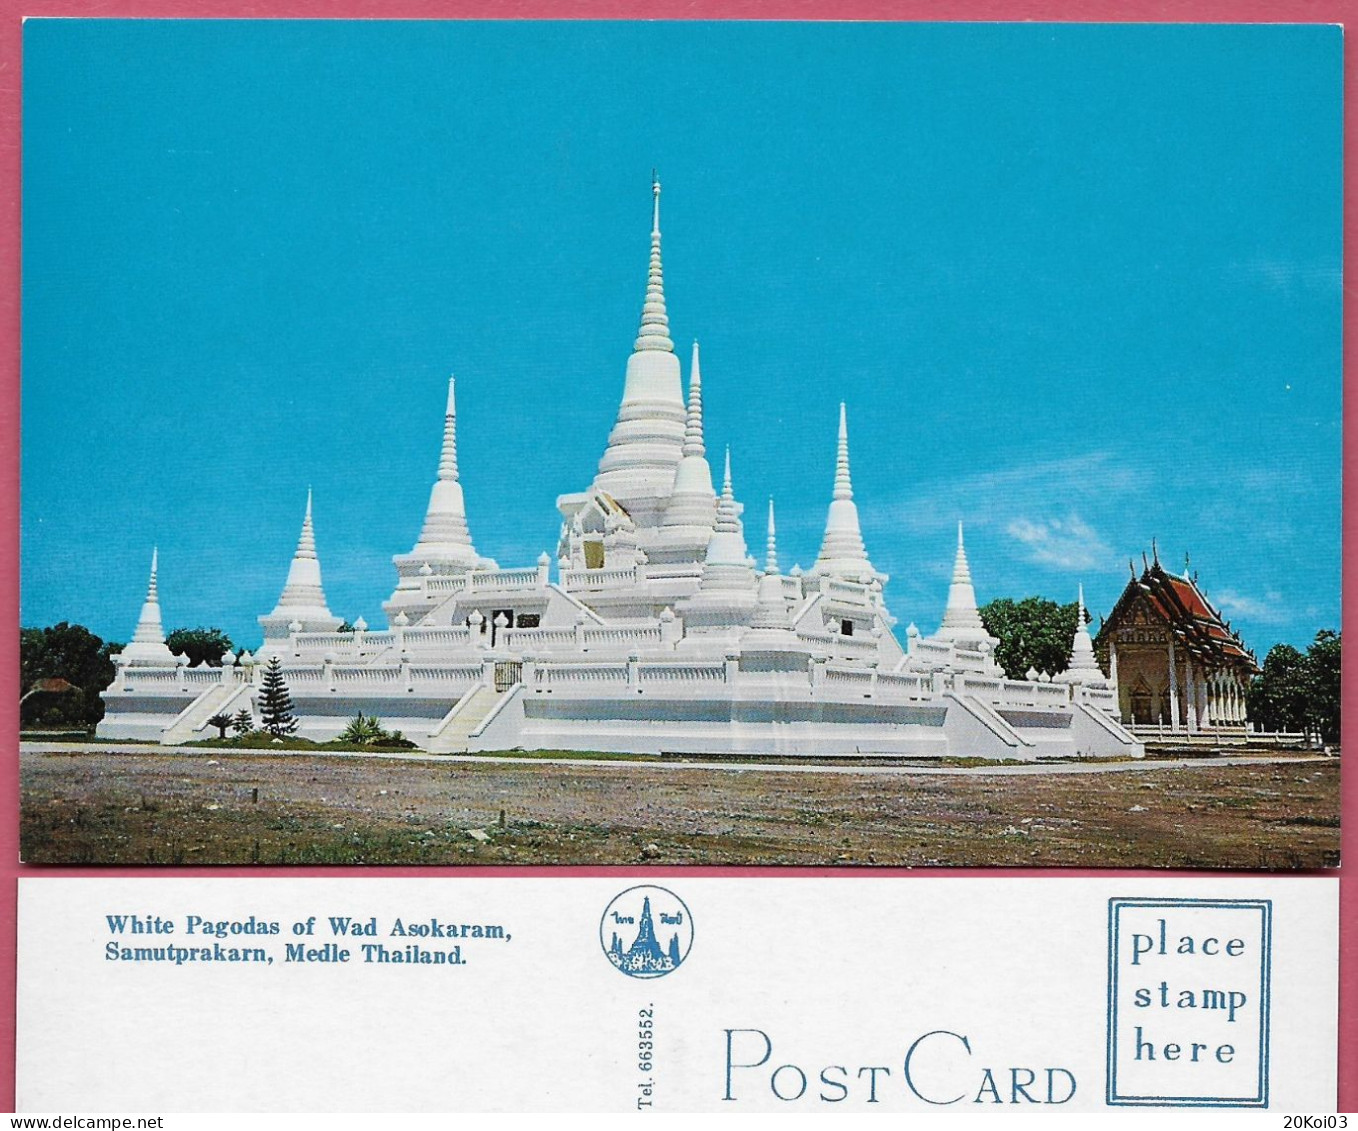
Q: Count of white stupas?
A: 10